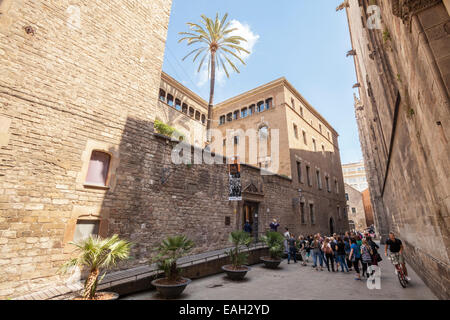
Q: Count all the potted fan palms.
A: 4